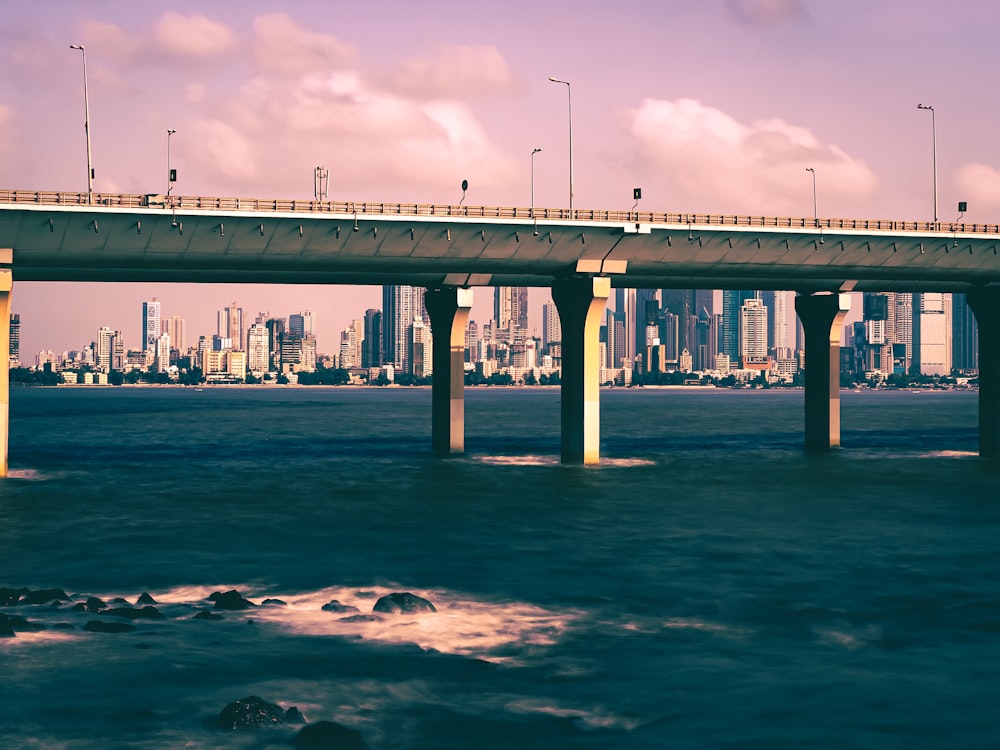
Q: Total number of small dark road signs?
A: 4